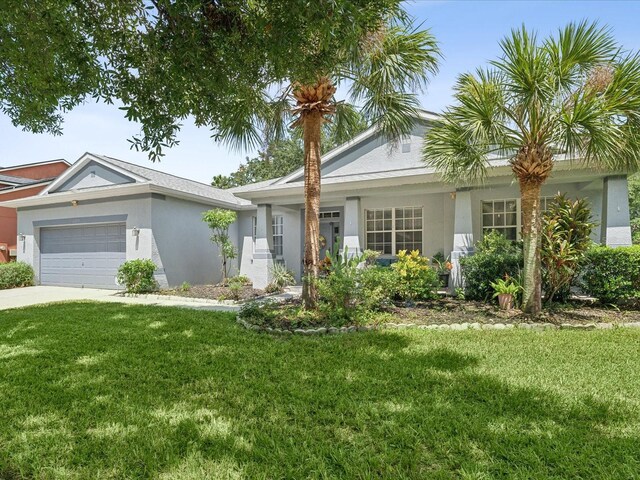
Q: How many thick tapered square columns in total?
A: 4